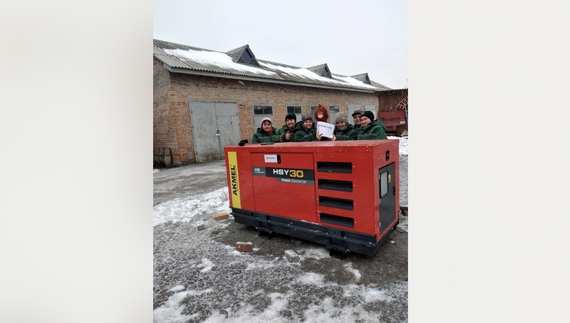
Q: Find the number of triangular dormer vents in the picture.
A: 3